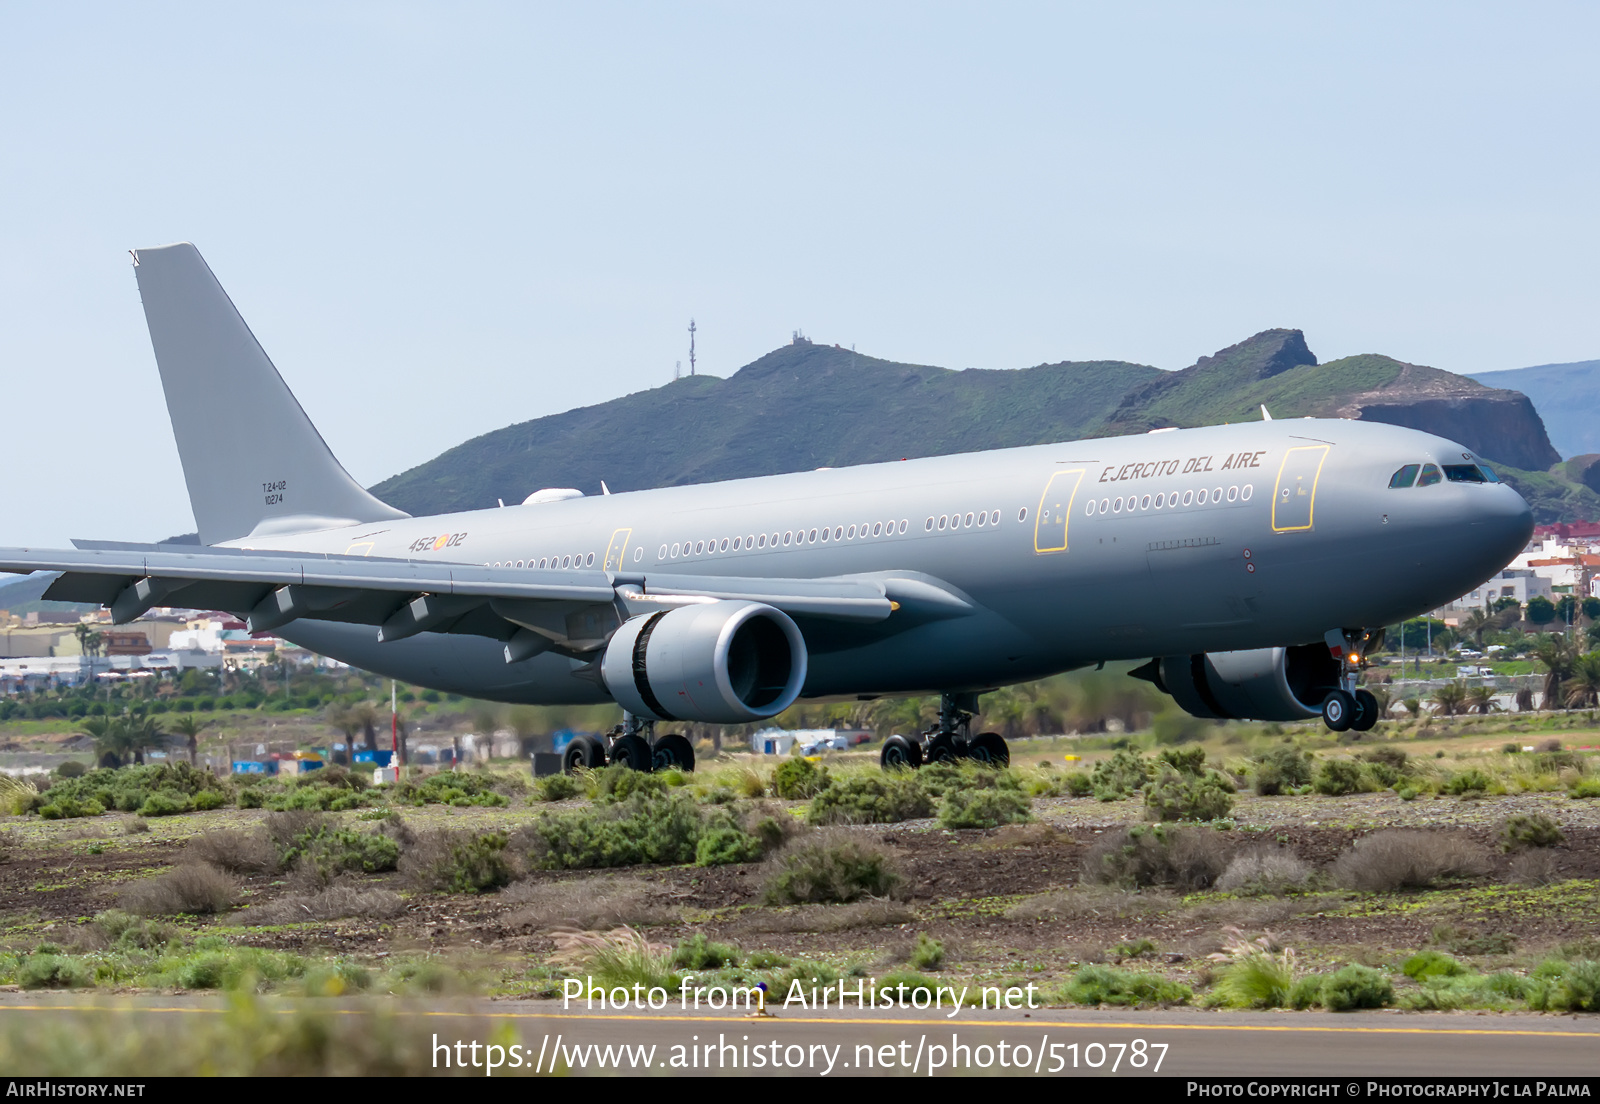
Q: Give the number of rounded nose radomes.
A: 1